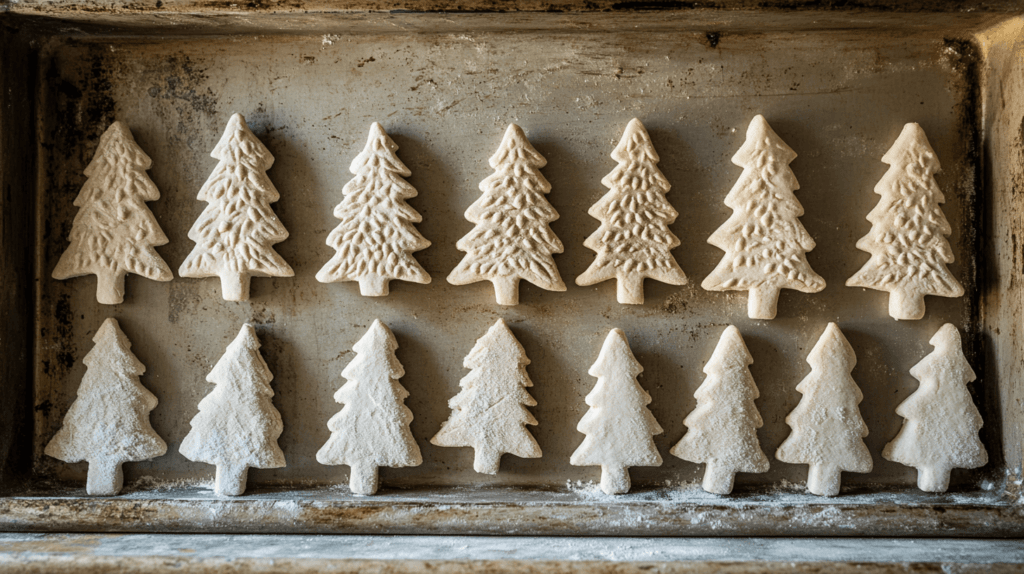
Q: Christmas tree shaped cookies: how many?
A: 15